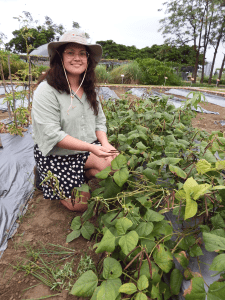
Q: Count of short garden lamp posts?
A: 4